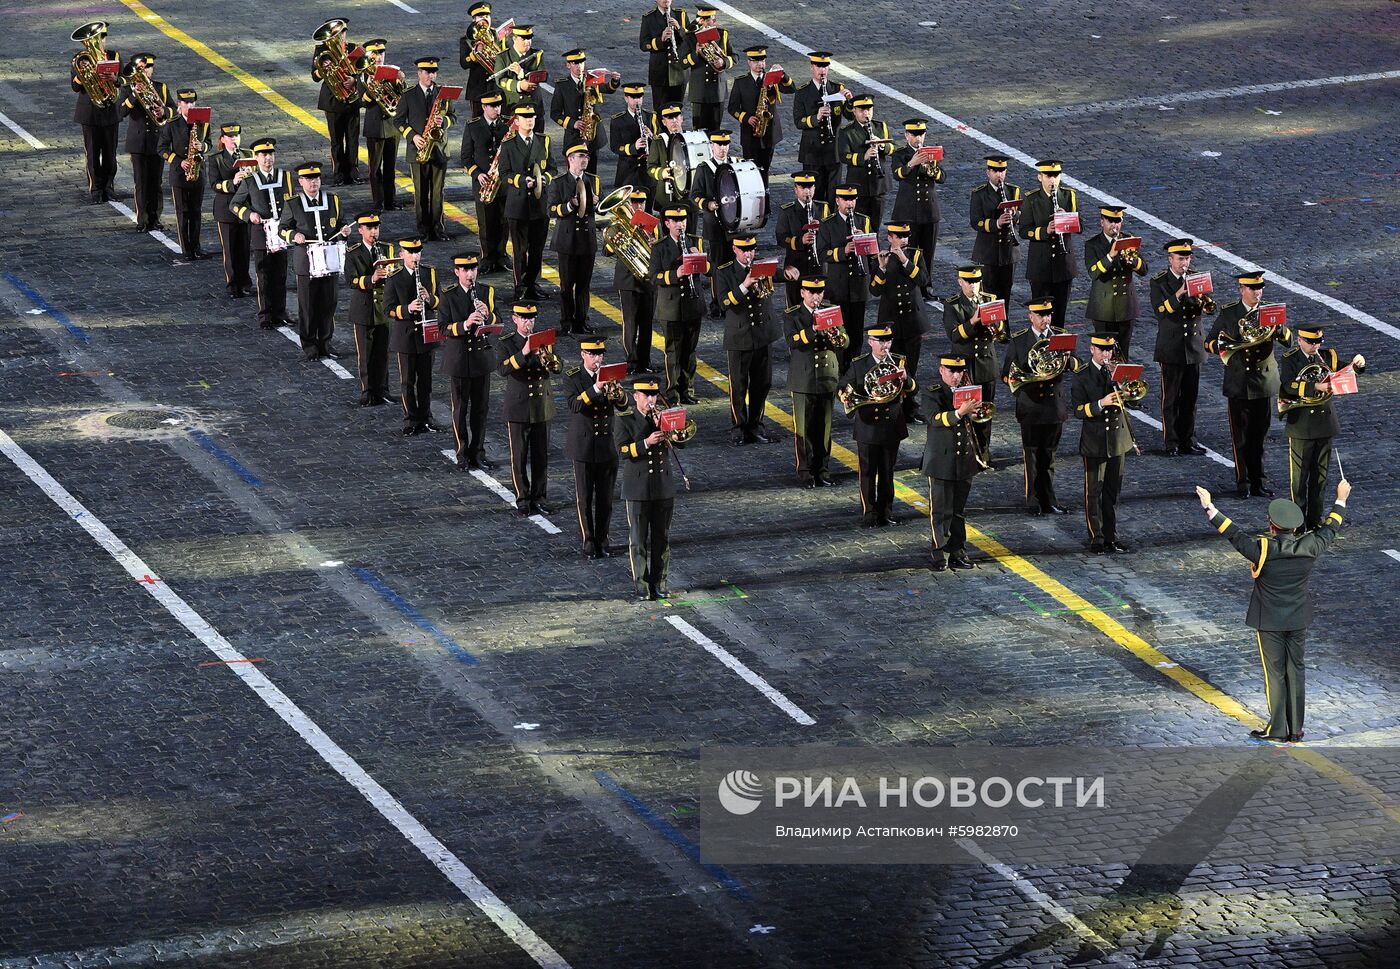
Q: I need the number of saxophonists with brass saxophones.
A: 5